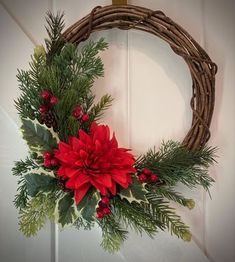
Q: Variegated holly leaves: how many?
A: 5